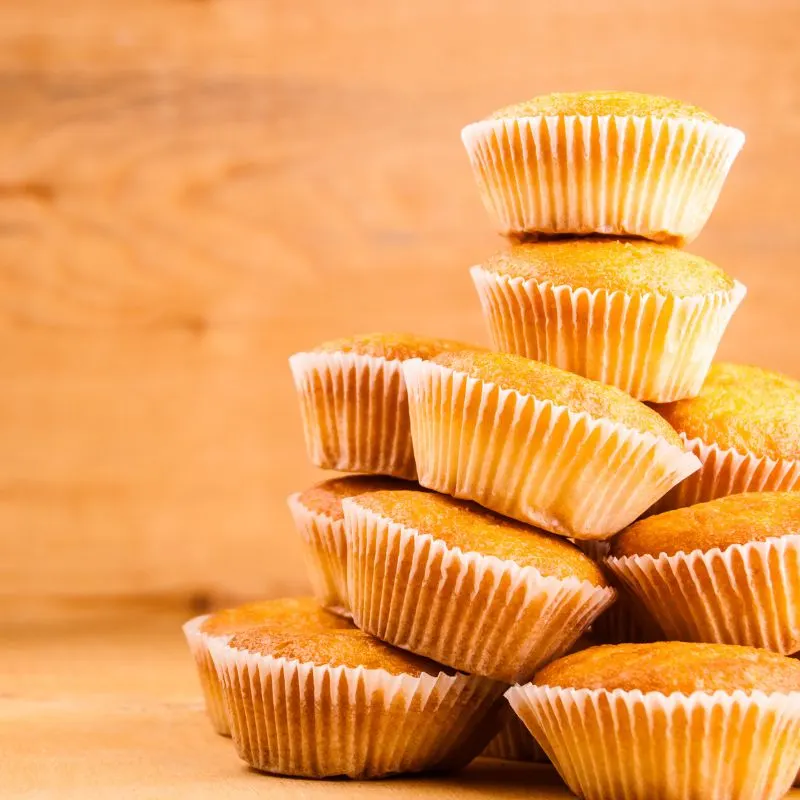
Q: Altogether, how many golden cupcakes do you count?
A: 11